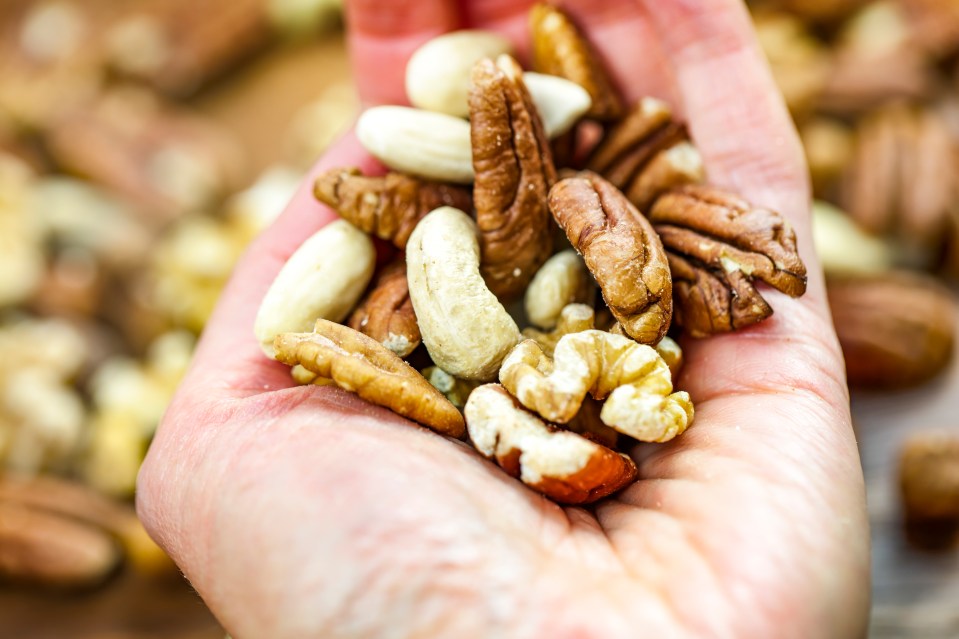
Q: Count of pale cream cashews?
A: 1